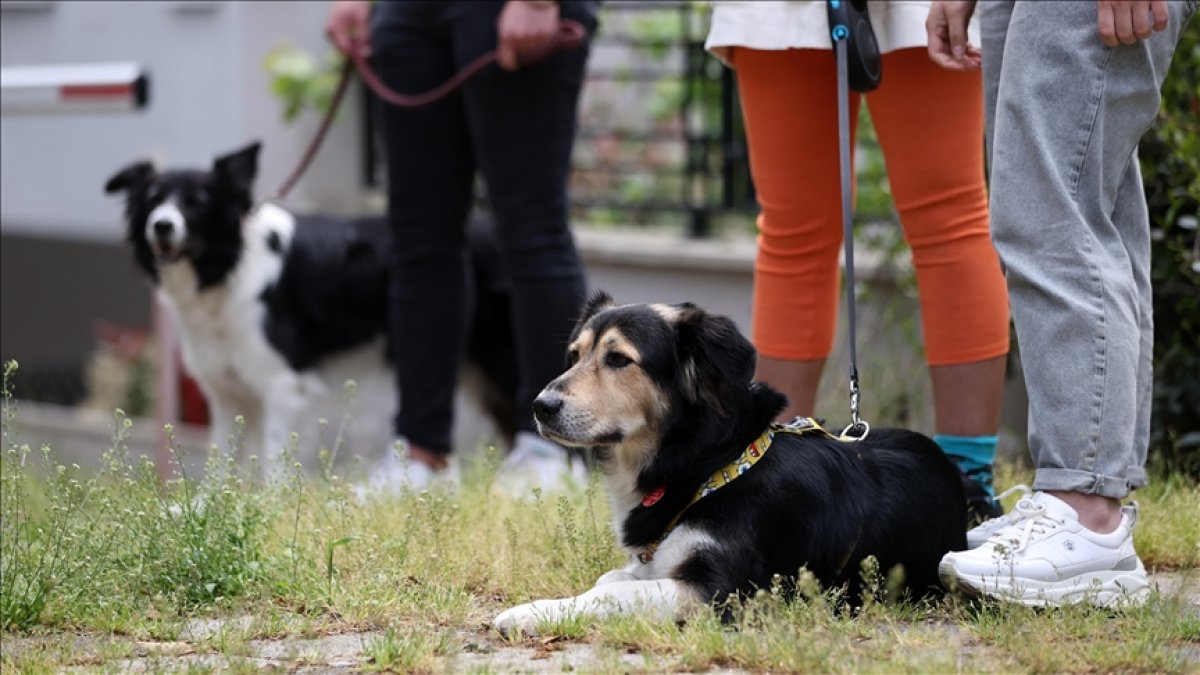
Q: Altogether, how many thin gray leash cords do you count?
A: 1